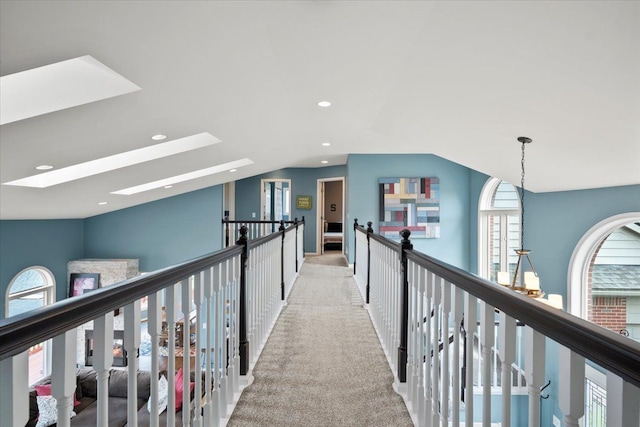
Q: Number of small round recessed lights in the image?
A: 8